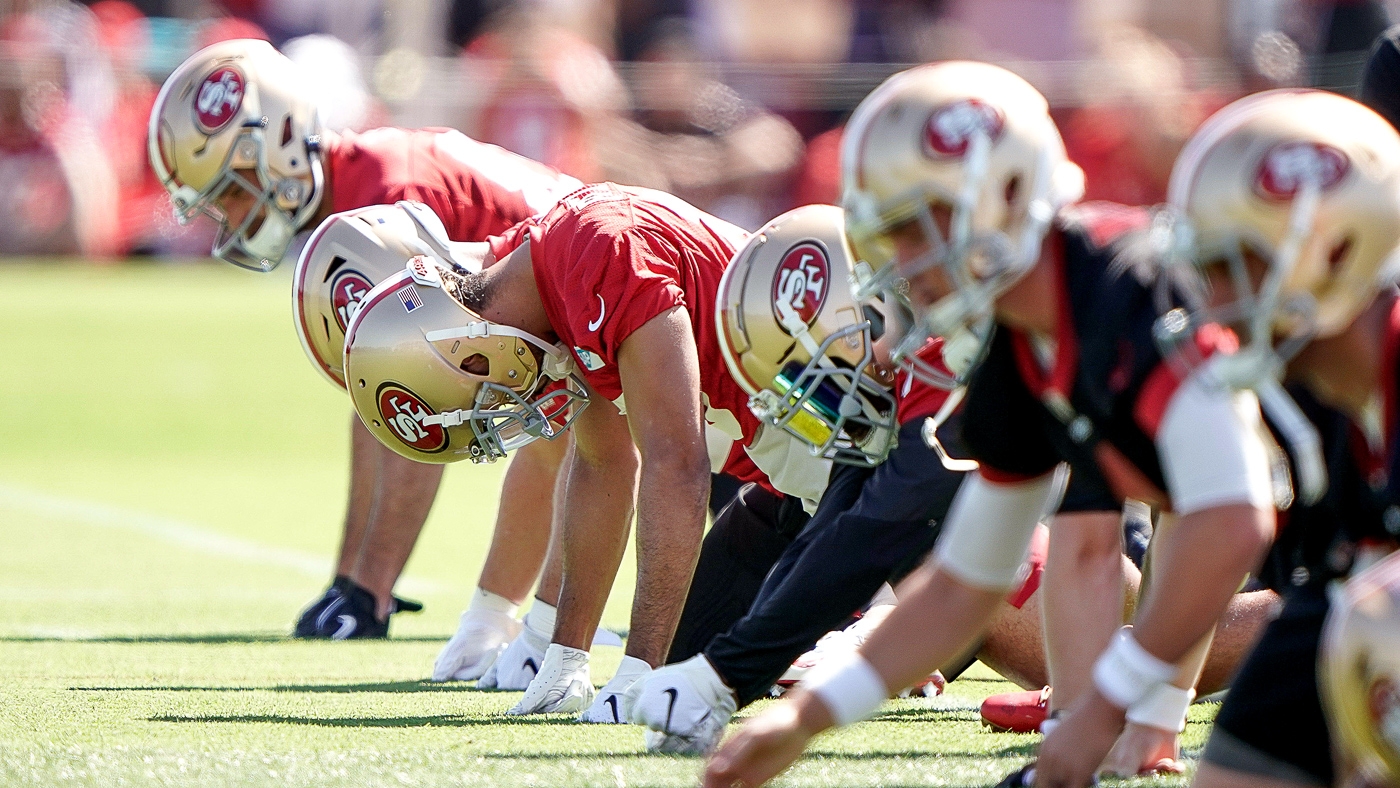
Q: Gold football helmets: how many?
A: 7